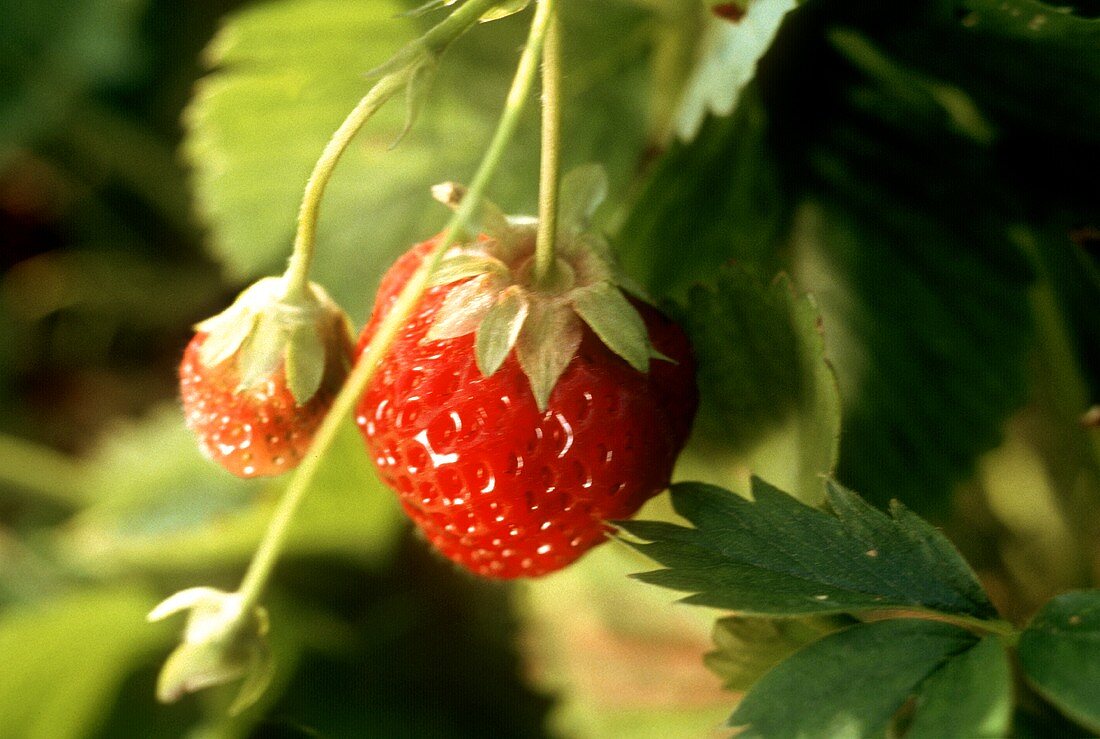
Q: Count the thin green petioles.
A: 3